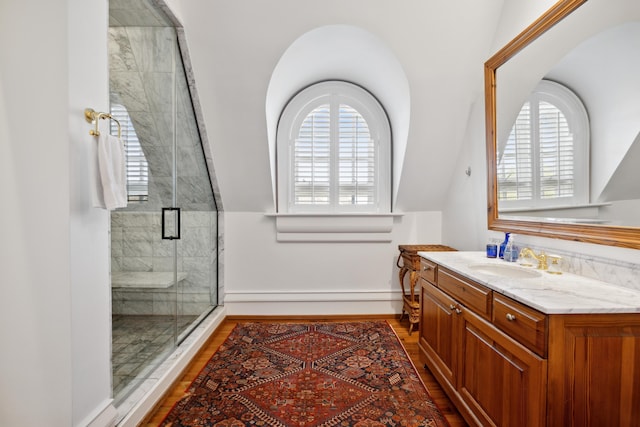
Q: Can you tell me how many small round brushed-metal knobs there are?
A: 4